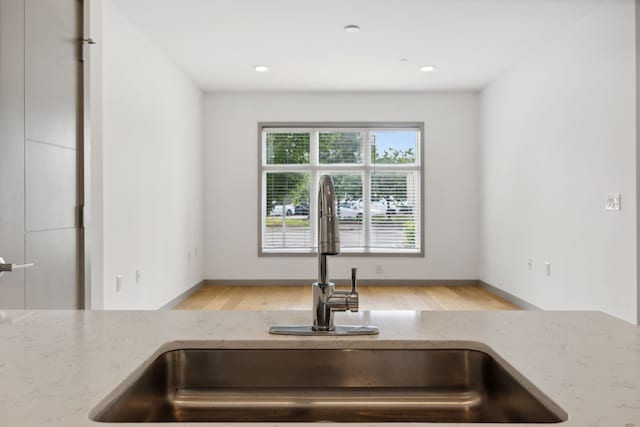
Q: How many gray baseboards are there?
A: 3